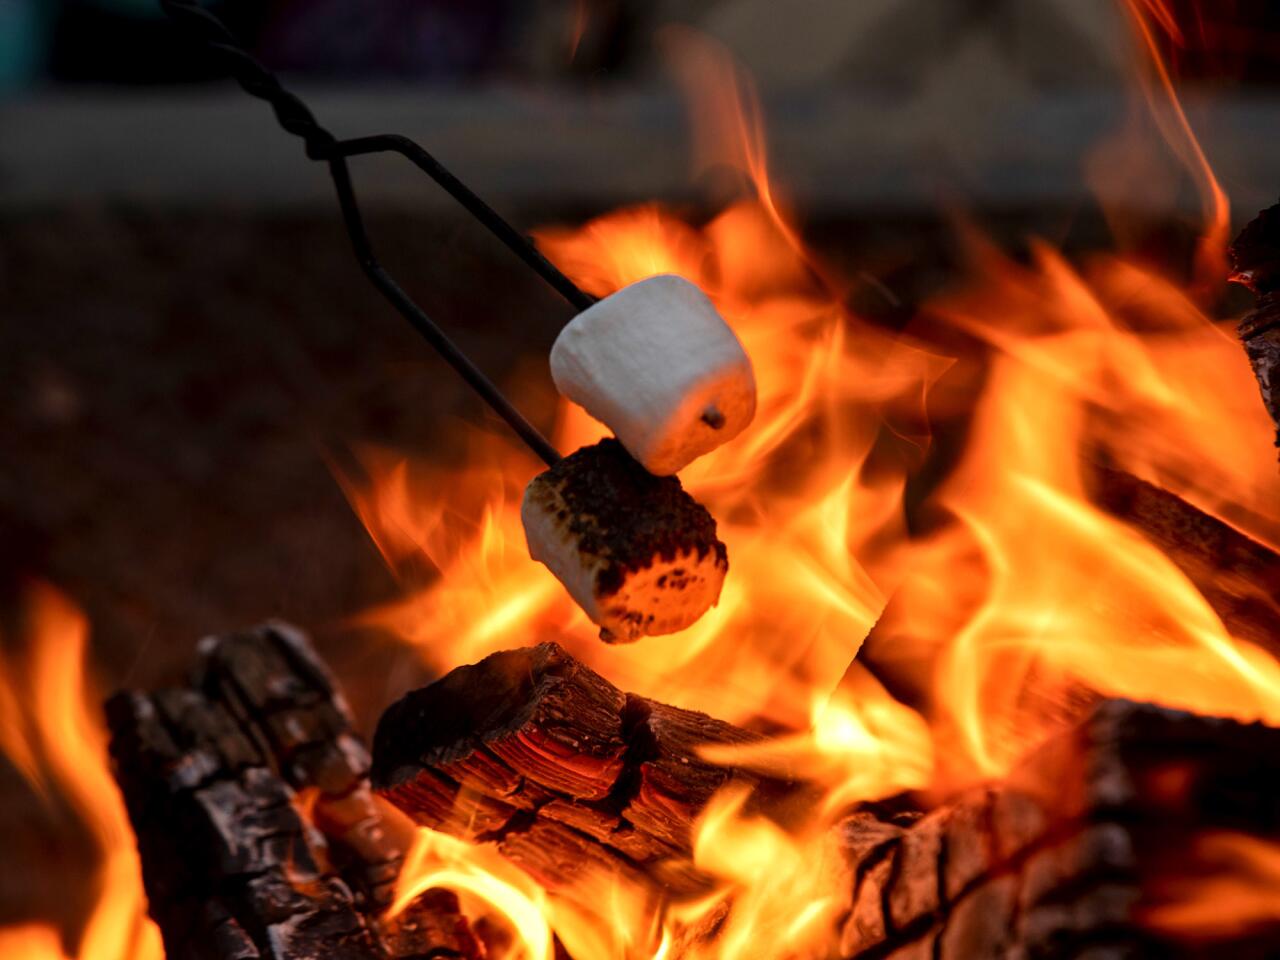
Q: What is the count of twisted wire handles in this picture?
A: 1